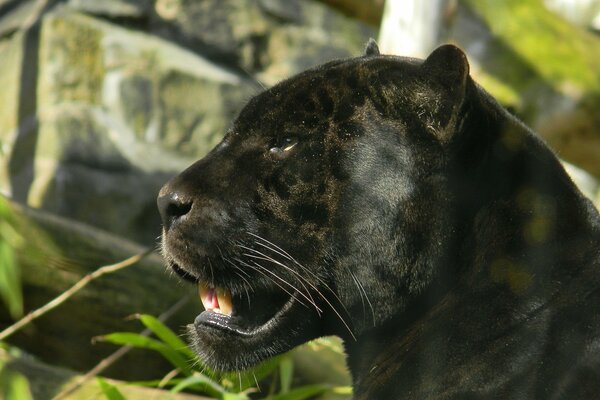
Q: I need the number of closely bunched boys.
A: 0